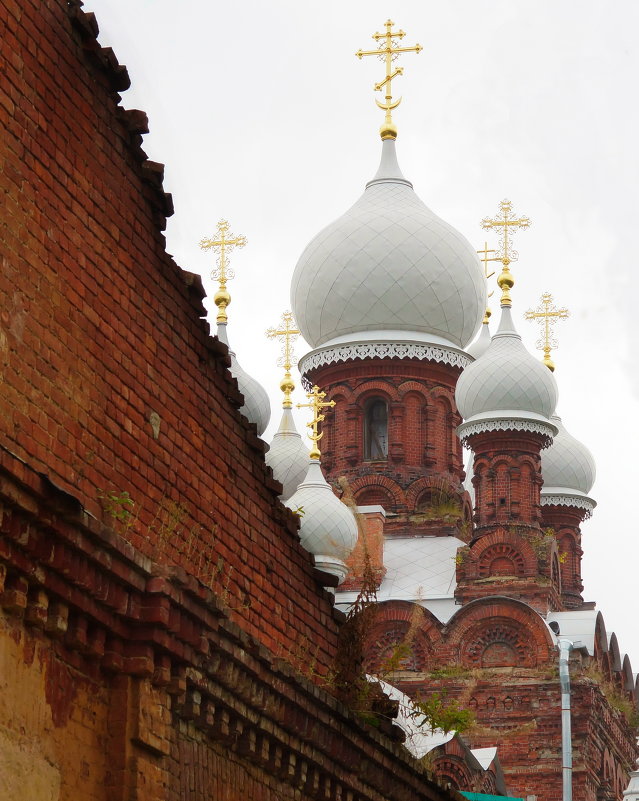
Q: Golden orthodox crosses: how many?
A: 7